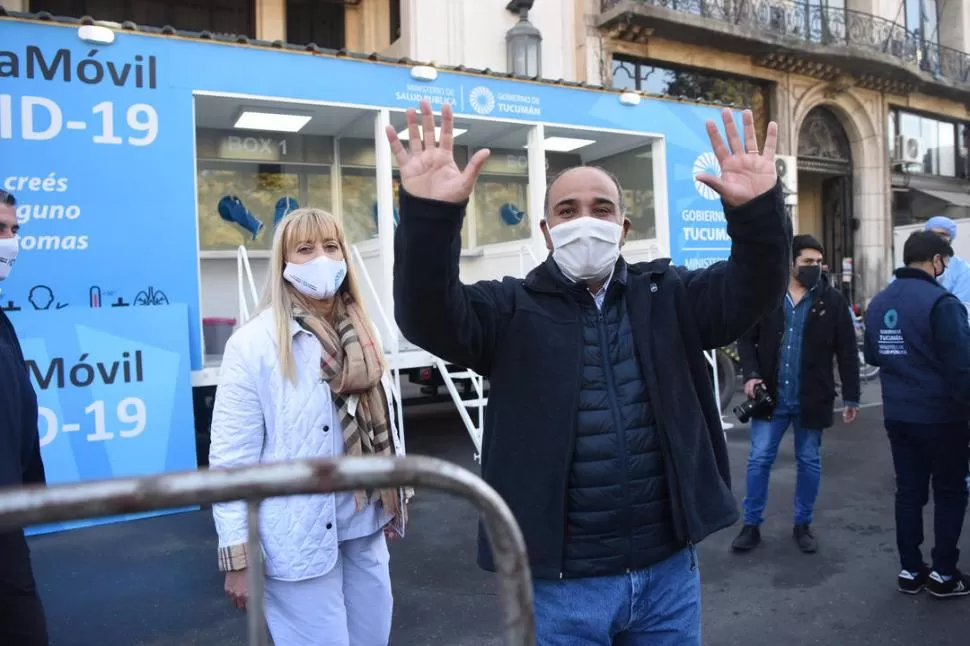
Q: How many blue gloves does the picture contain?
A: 4